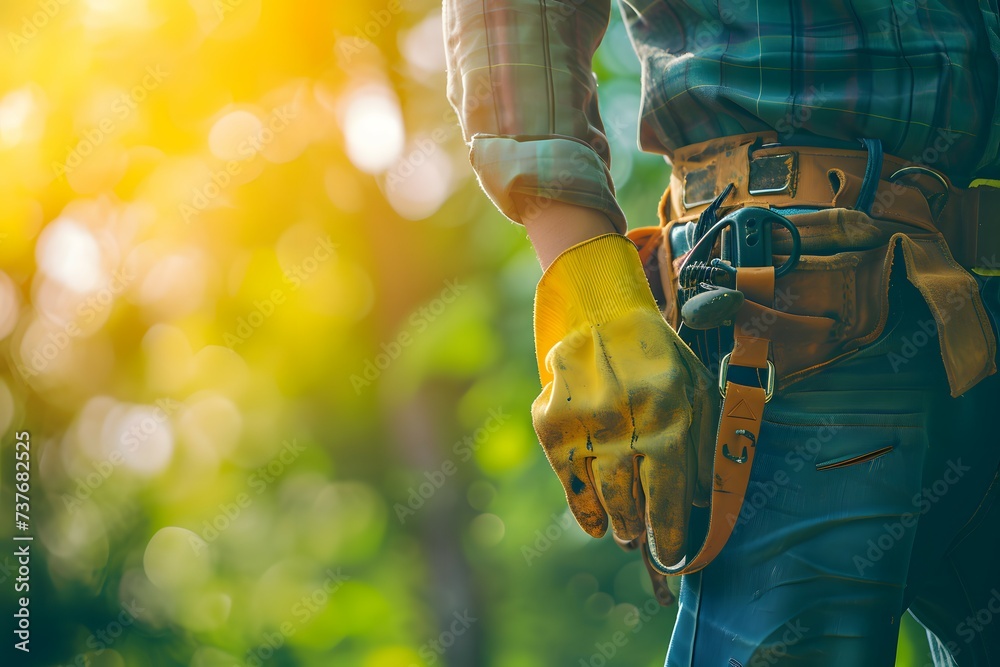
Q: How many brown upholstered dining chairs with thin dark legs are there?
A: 0